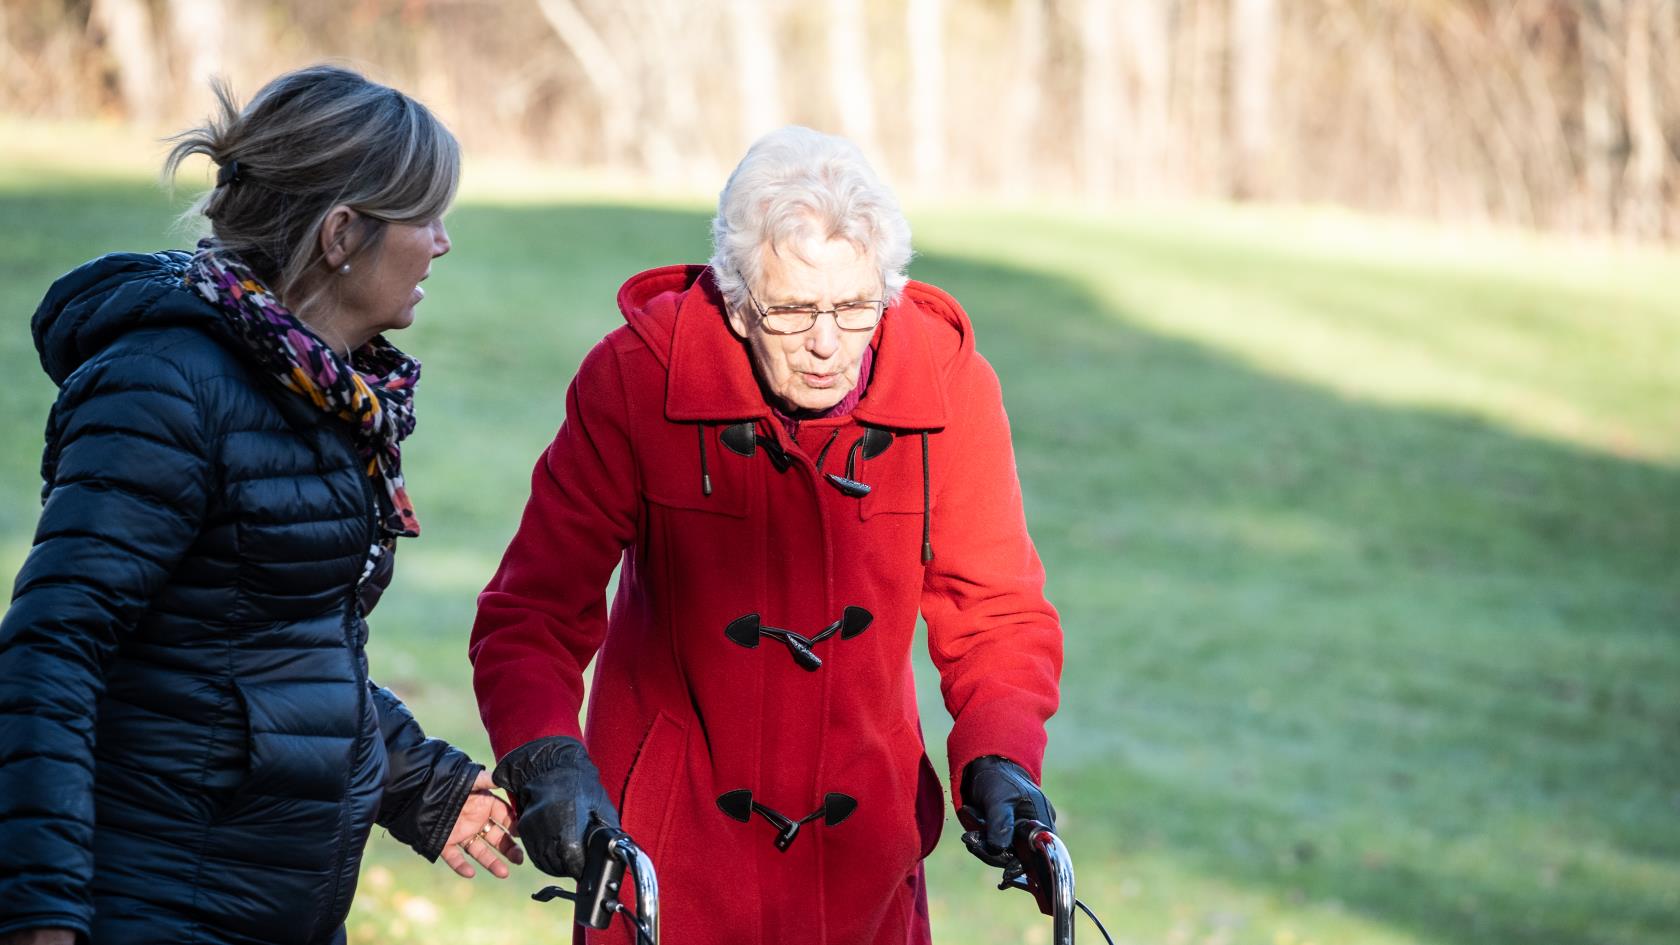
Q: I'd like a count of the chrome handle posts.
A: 2